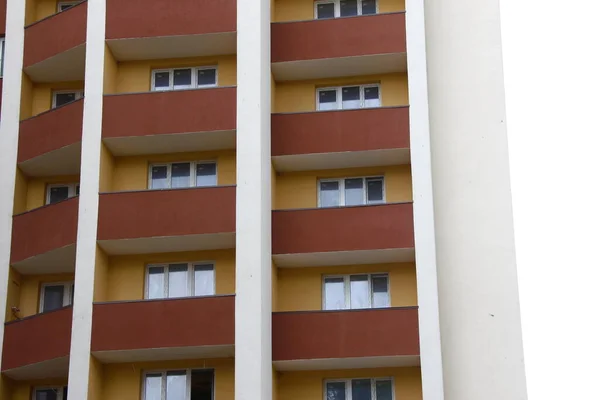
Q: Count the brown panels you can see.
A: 12